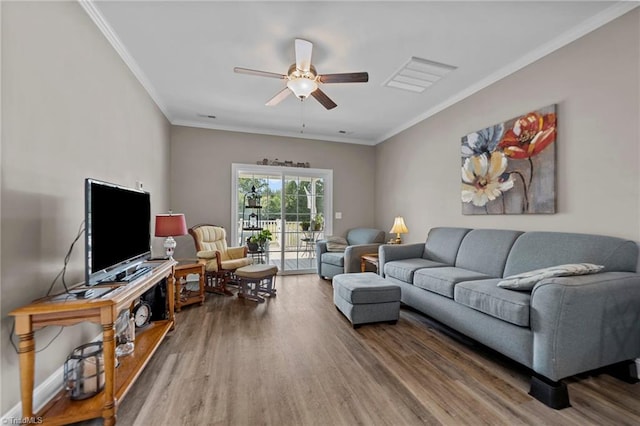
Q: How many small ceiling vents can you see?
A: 2